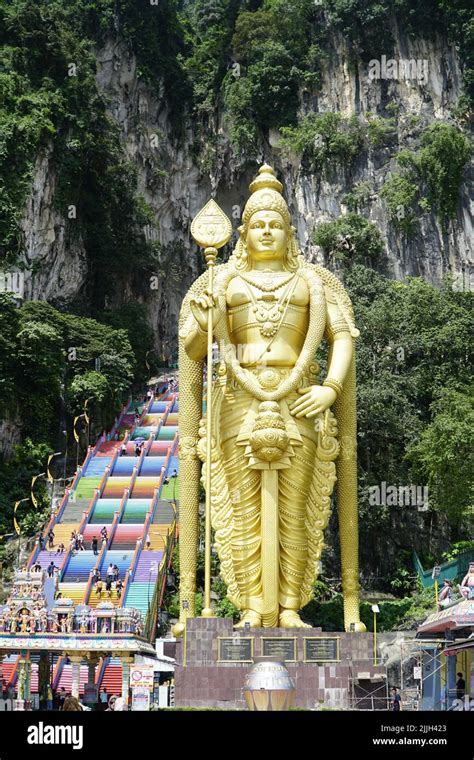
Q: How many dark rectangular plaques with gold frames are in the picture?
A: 3